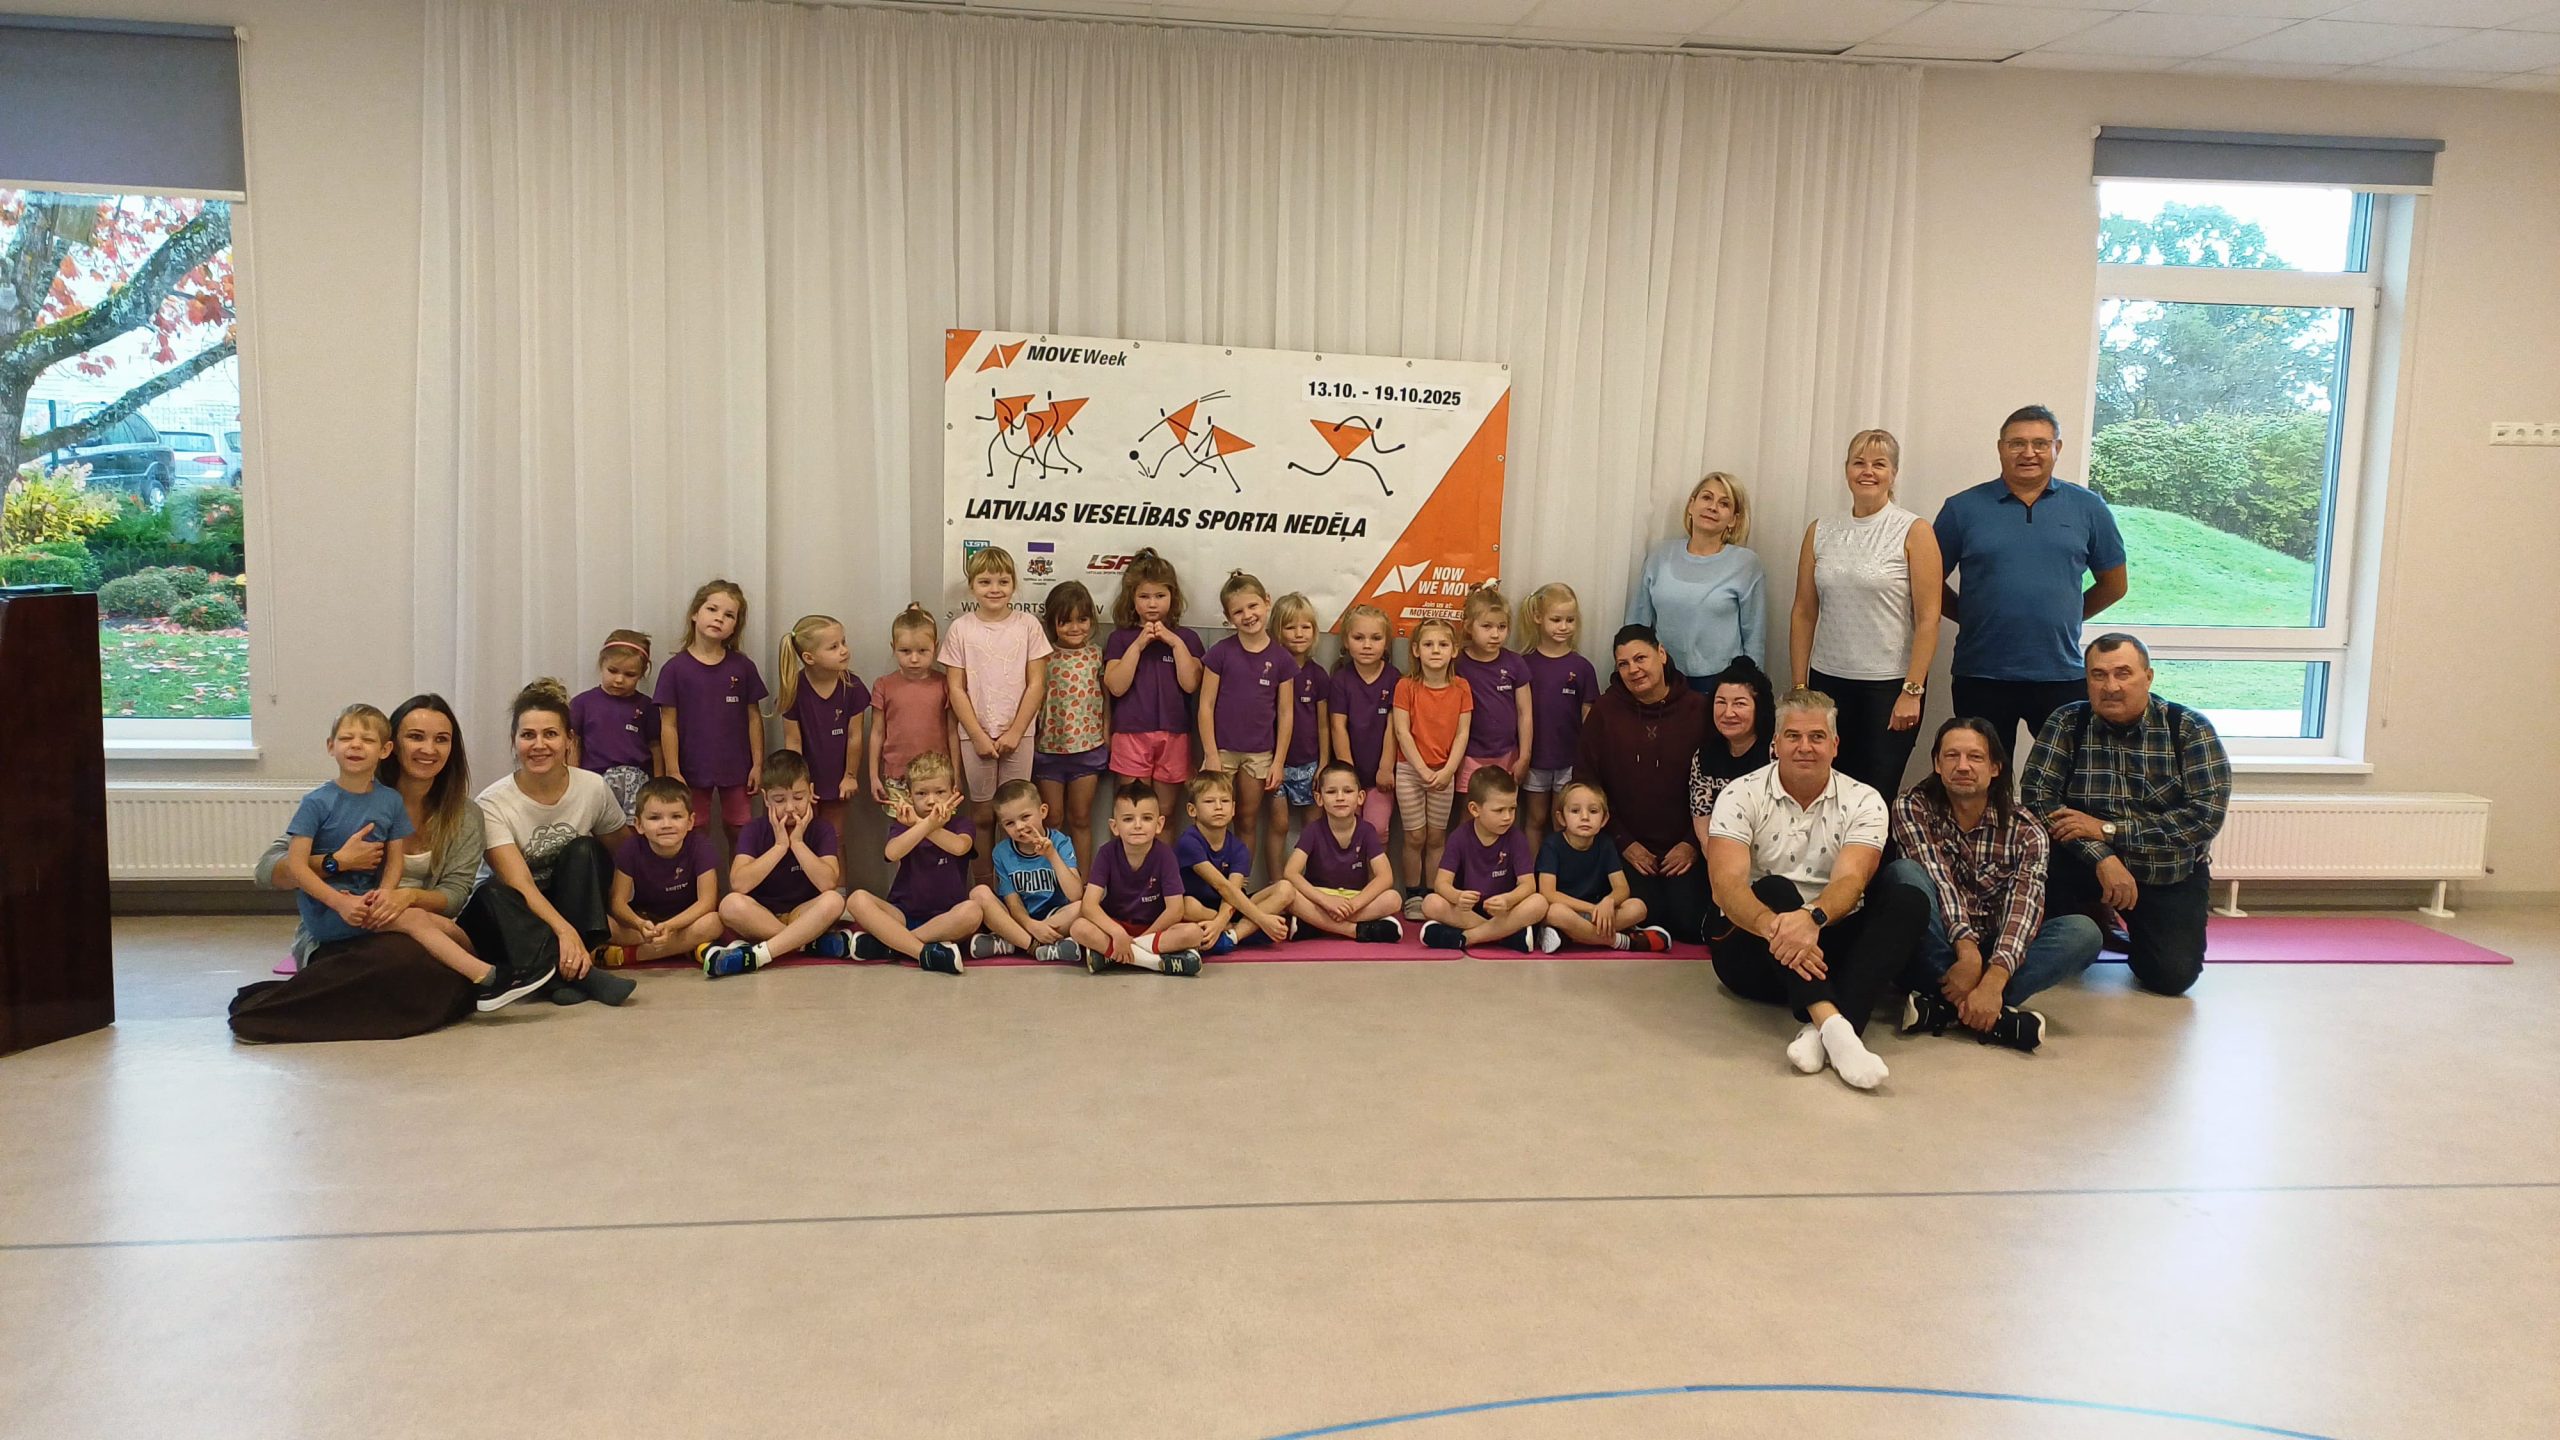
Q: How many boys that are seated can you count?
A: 10